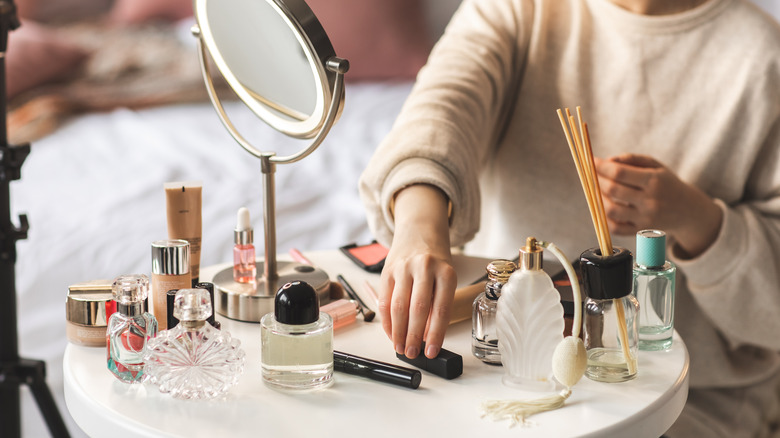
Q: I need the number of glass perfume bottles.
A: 6